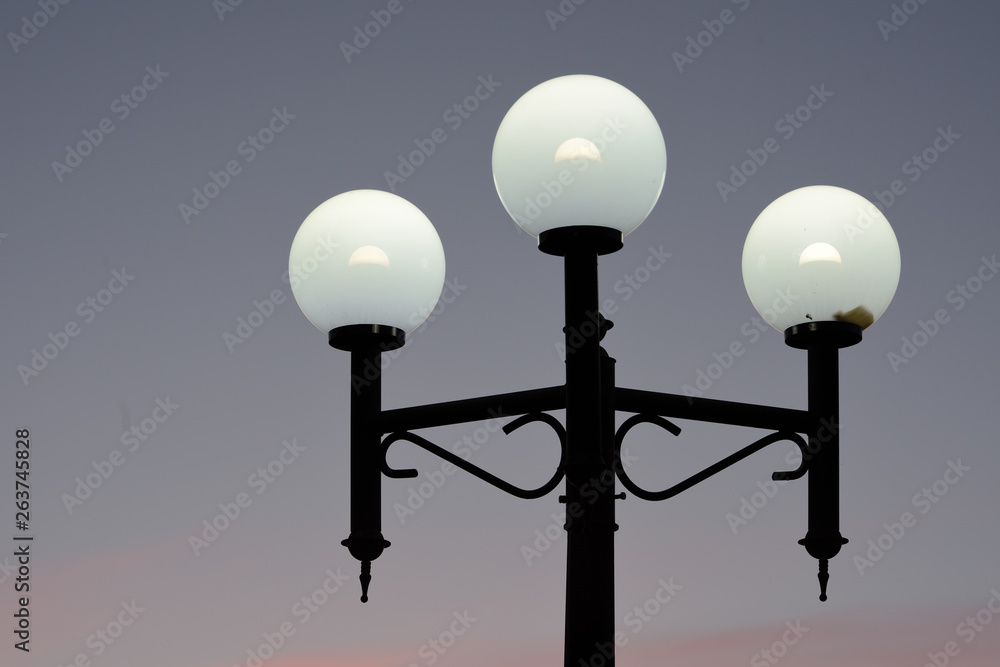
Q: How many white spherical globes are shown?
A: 3